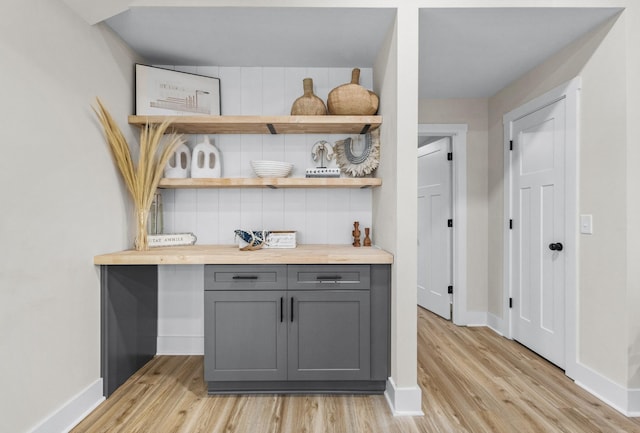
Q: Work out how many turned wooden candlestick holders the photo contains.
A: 2